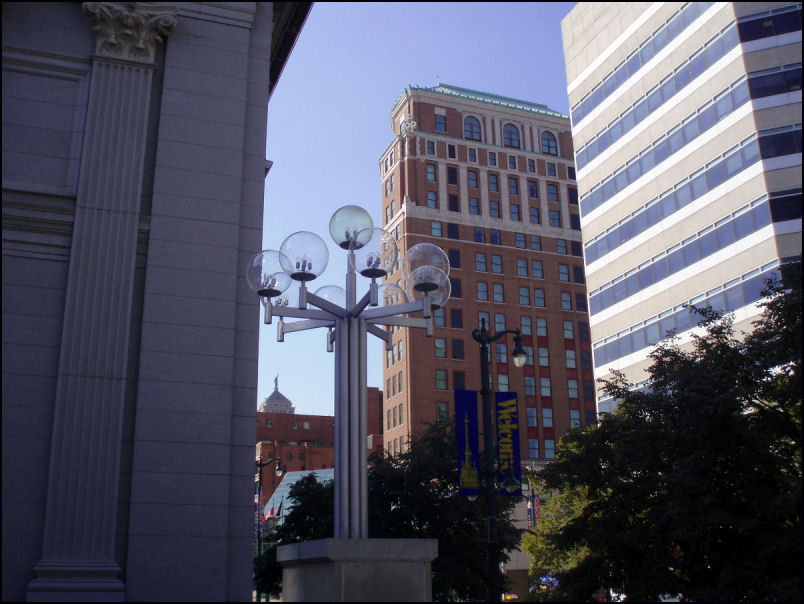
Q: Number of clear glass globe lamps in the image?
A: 9